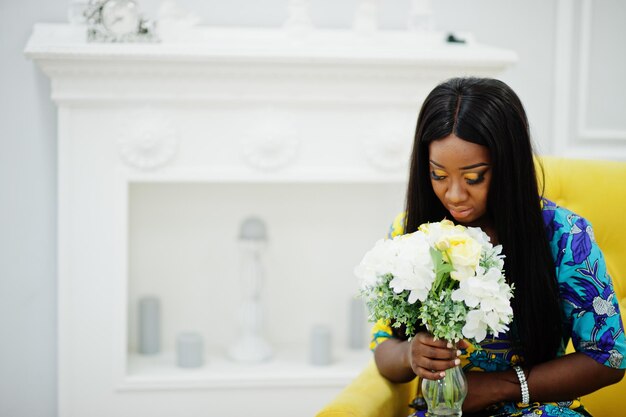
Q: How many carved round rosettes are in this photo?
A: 3